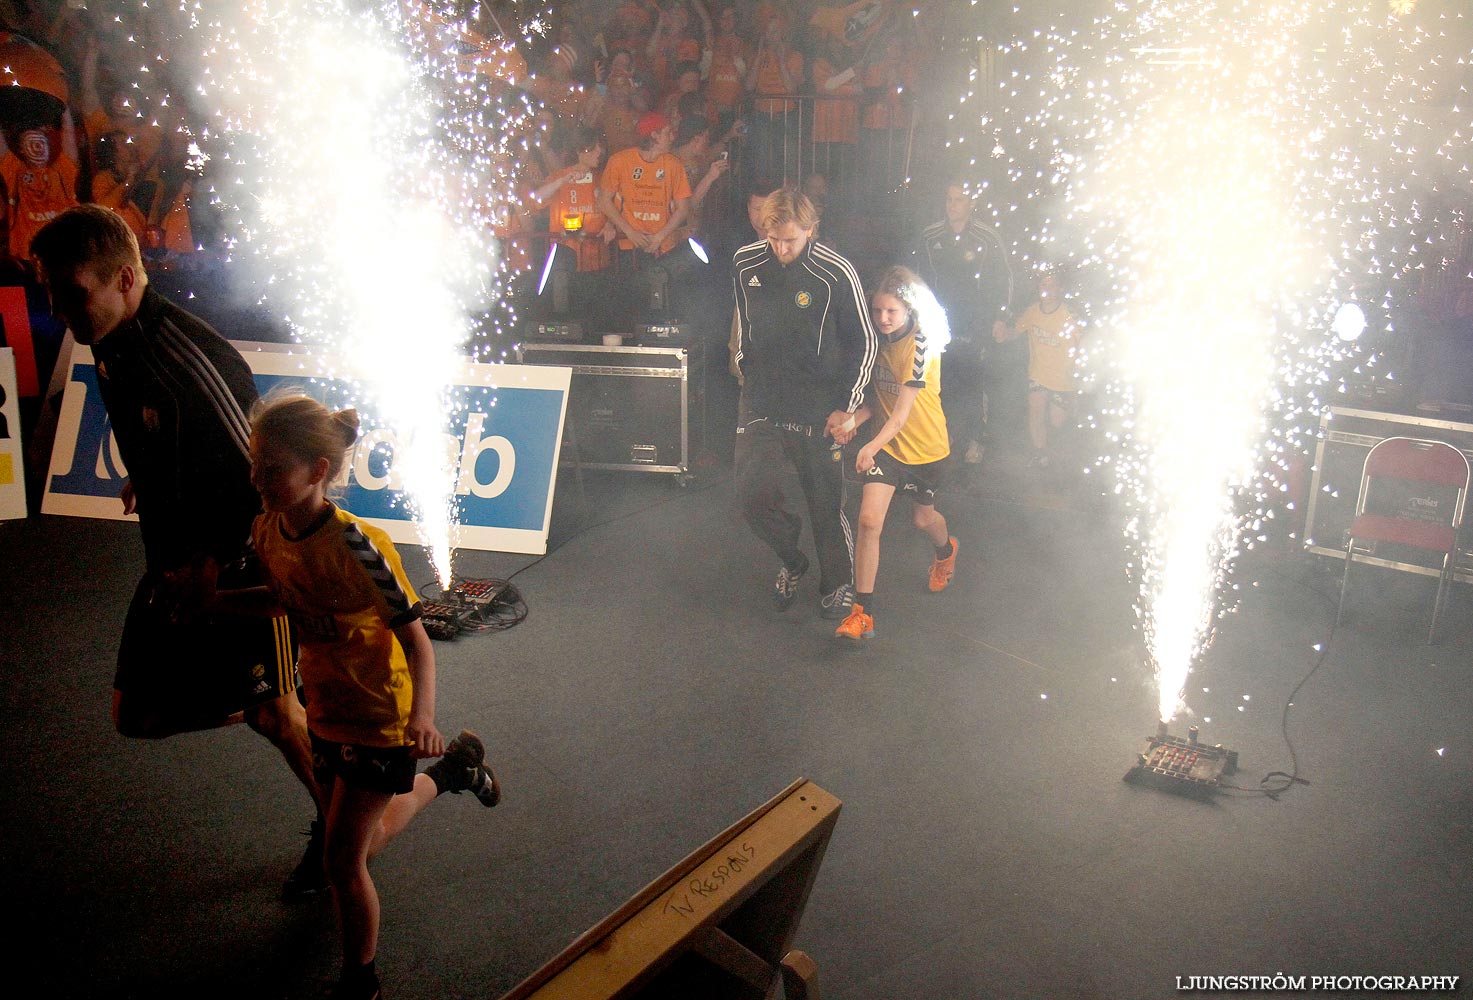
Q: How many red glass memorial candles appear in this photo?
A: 0